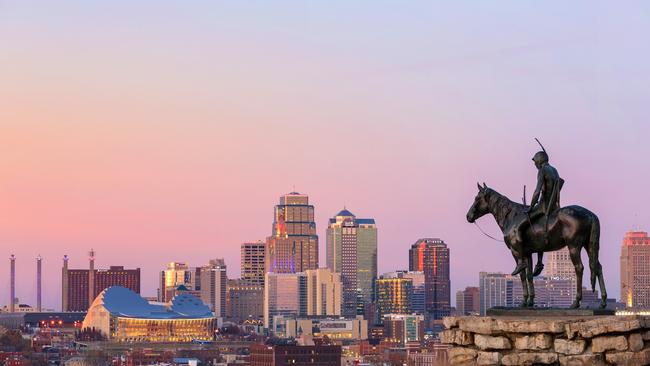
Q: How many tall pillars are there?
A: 4